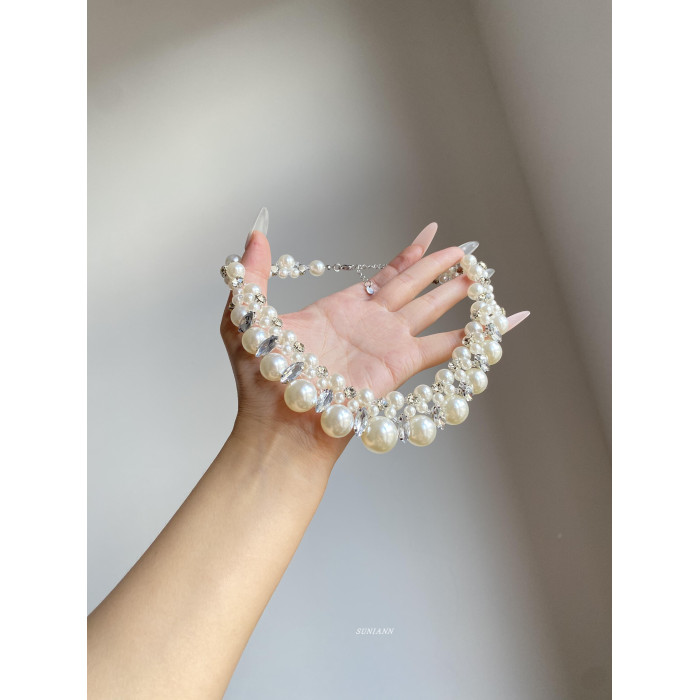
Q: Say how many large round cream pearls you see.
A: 11